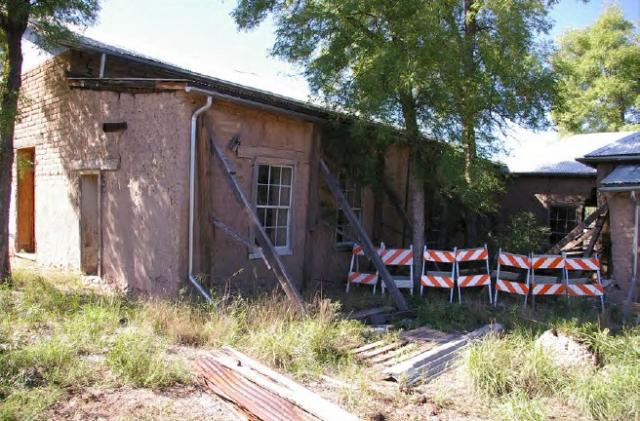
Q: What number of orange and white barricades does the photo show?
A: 7